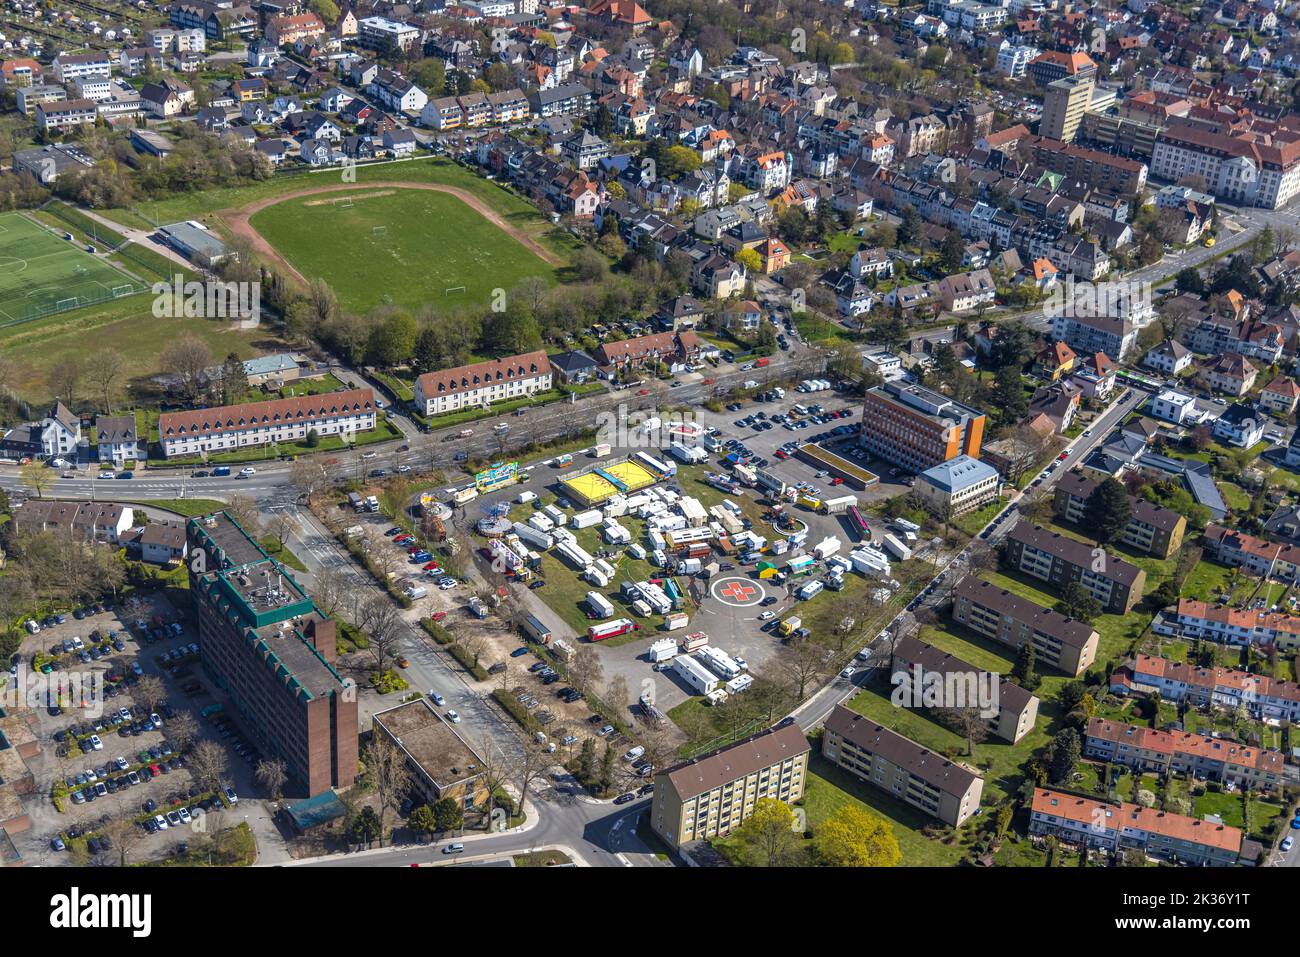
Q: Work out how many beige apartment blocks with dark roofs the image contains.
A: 6